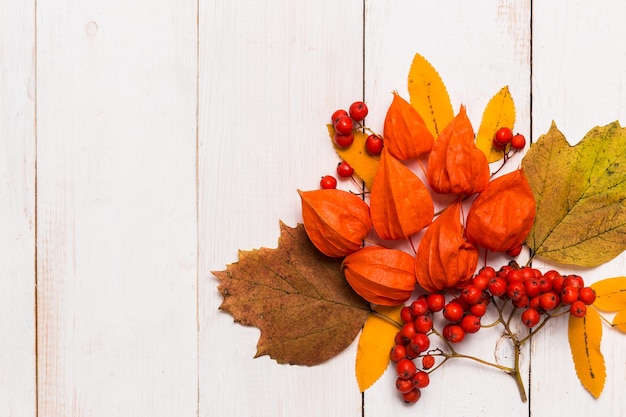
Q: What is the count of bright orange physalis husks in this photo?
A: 7